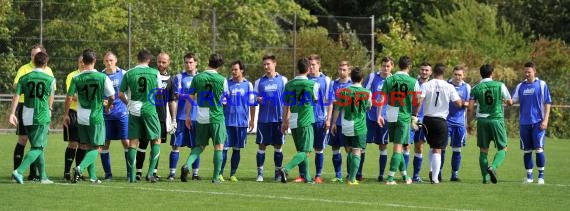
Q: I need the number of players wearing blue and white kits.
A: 10